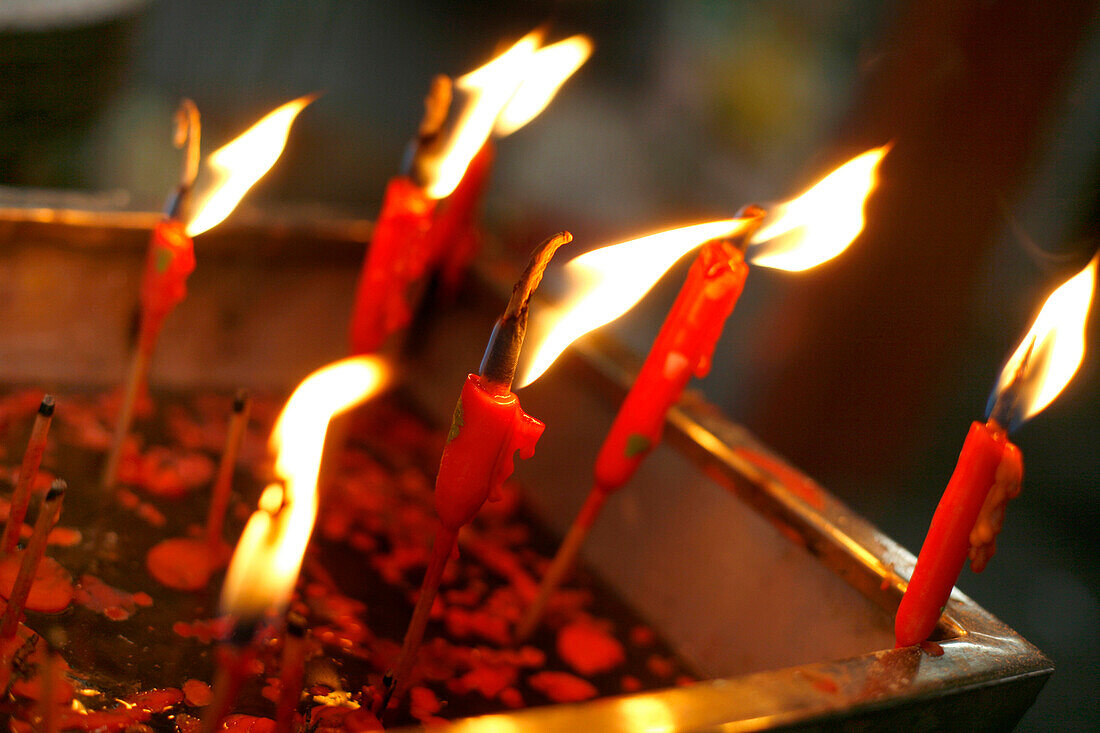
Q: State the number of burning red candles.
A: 7